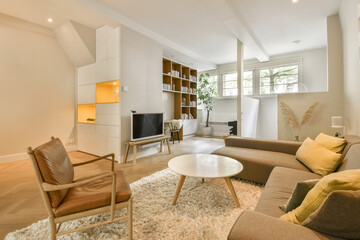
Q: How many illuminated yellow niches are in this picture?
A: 2